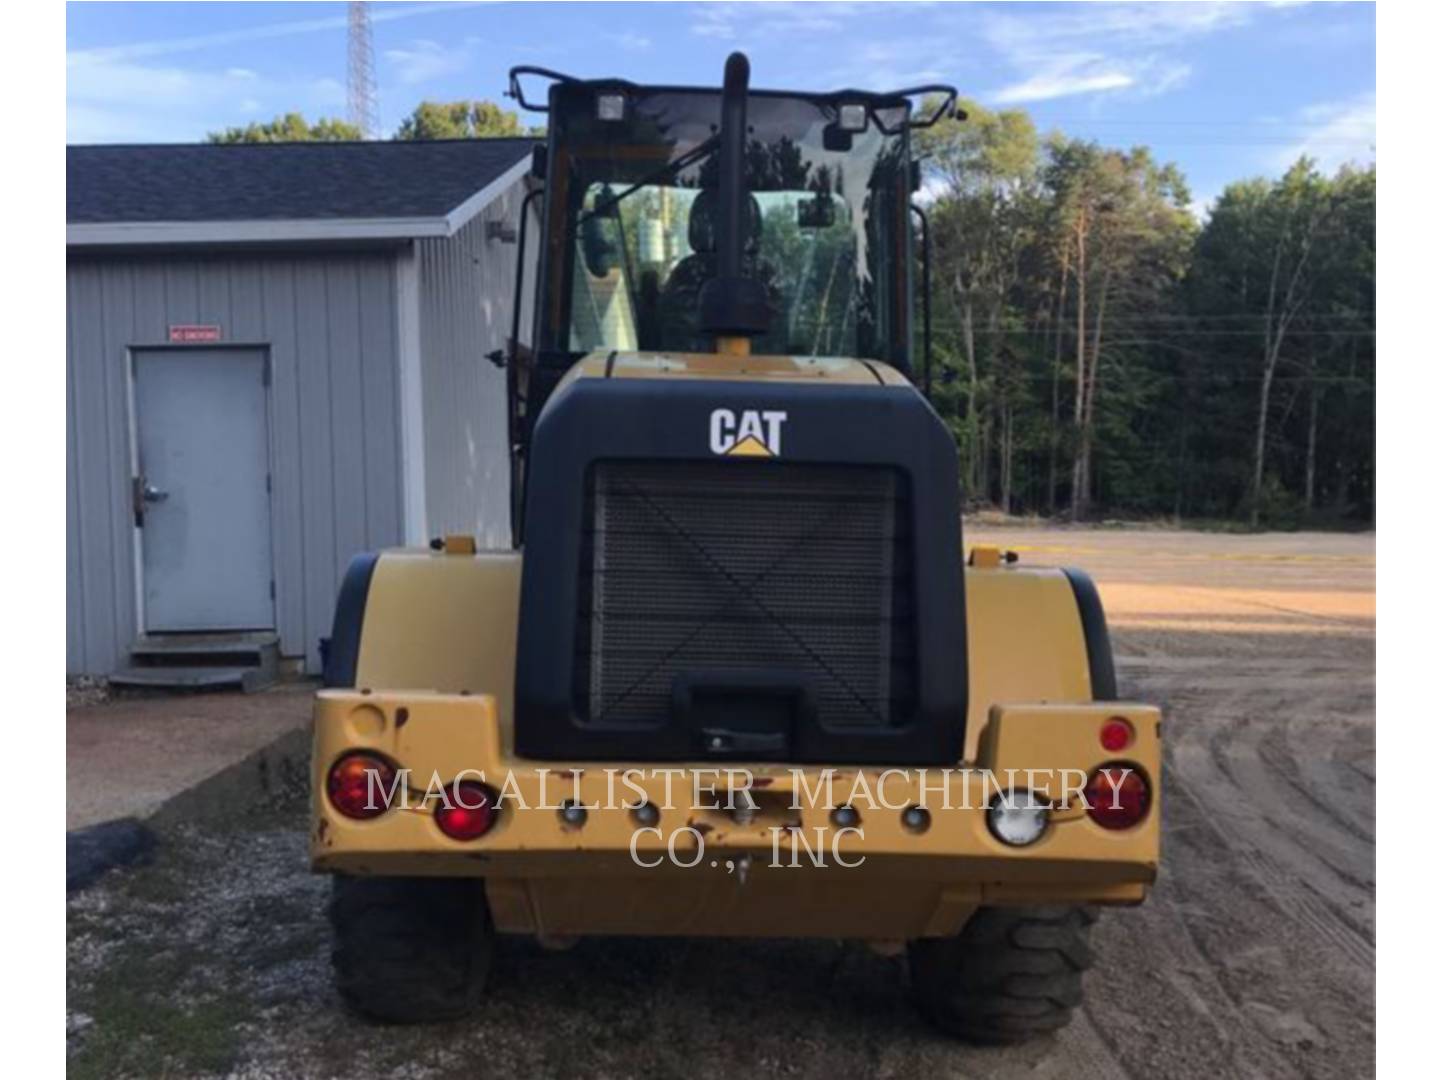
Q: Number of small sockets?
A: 4